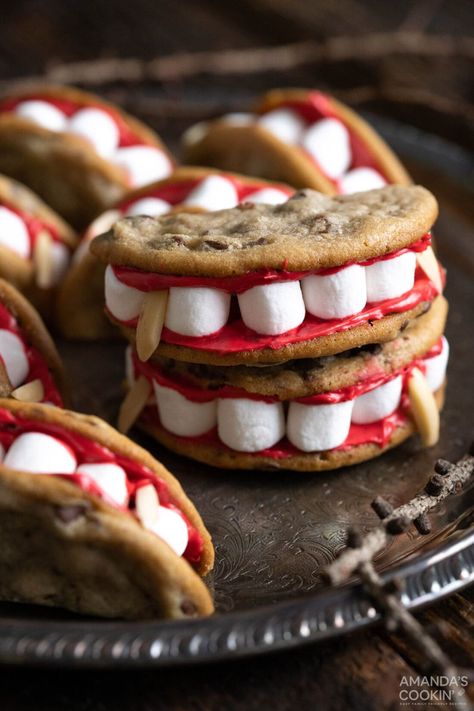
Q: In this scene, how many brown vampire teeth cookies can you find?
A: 8